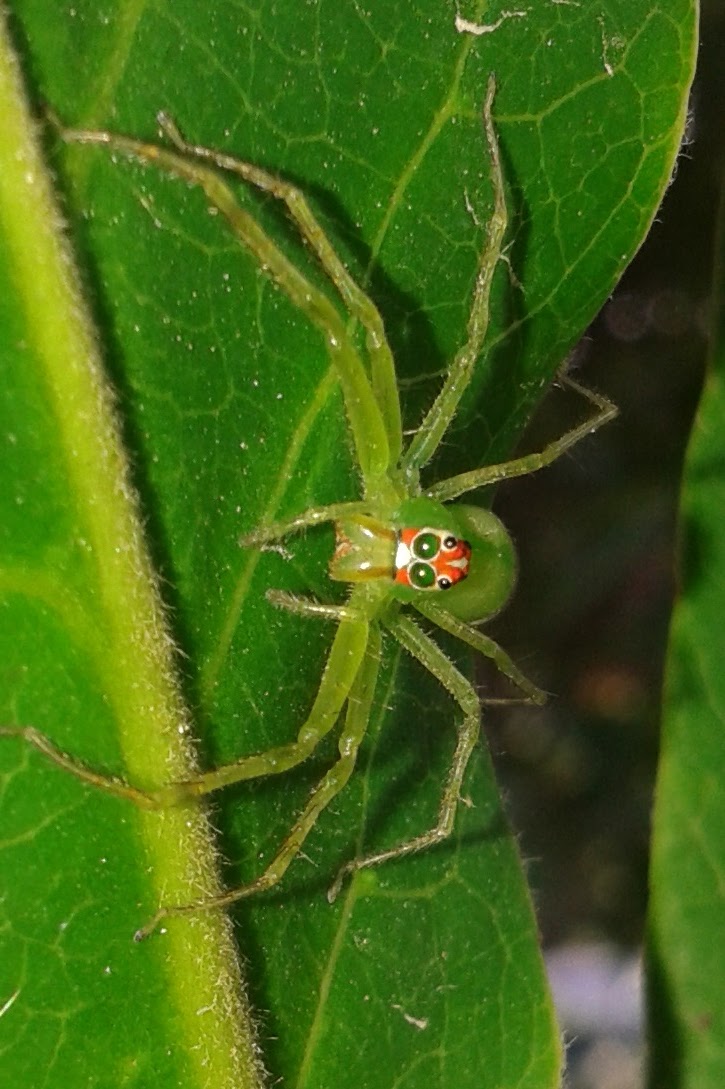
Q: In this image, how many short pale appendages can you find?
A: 2